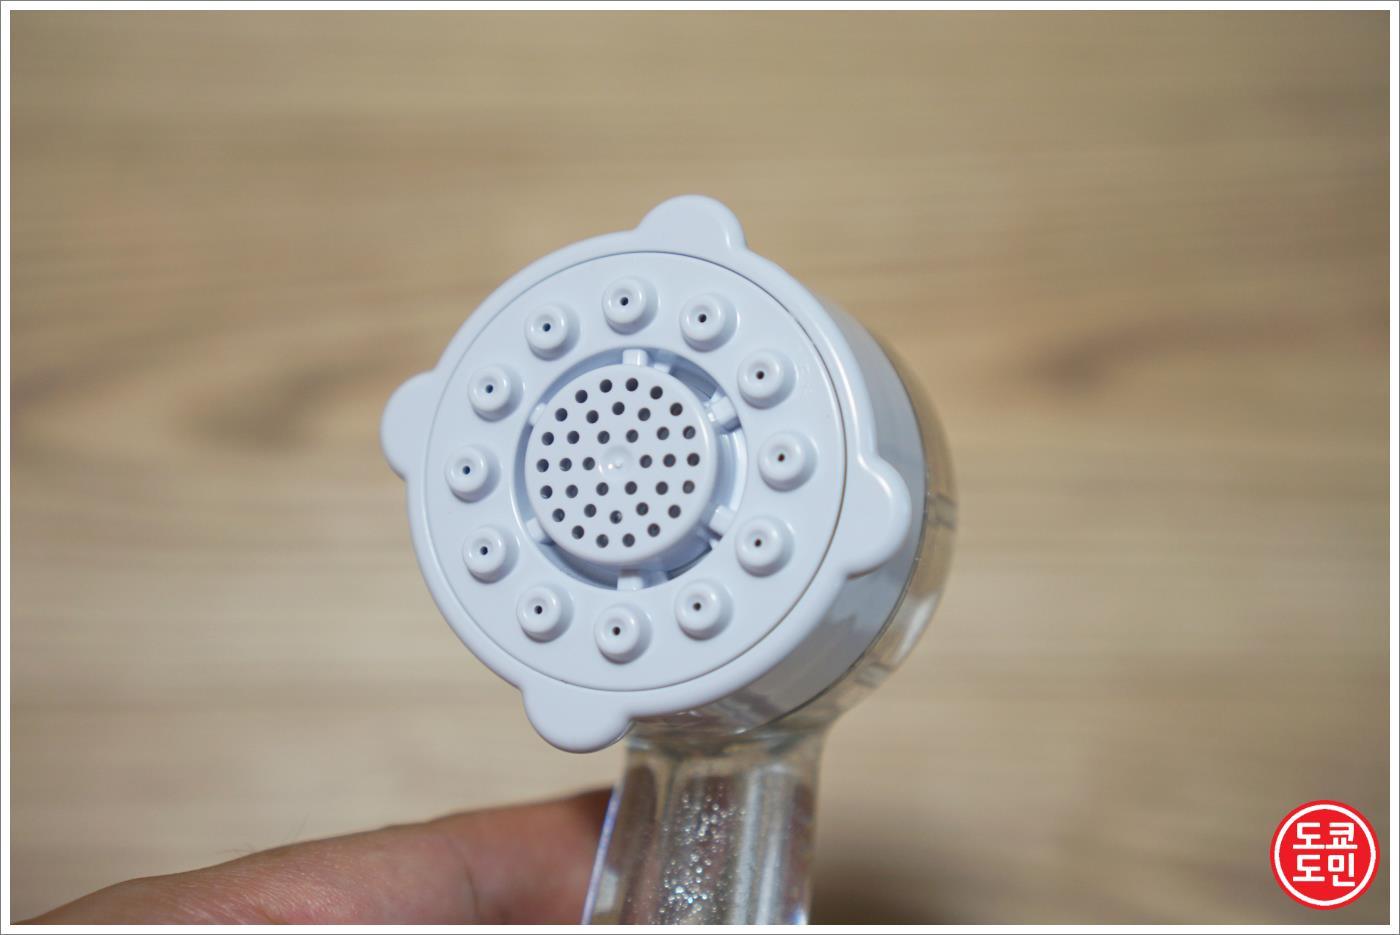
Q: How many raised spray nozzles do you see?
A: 12